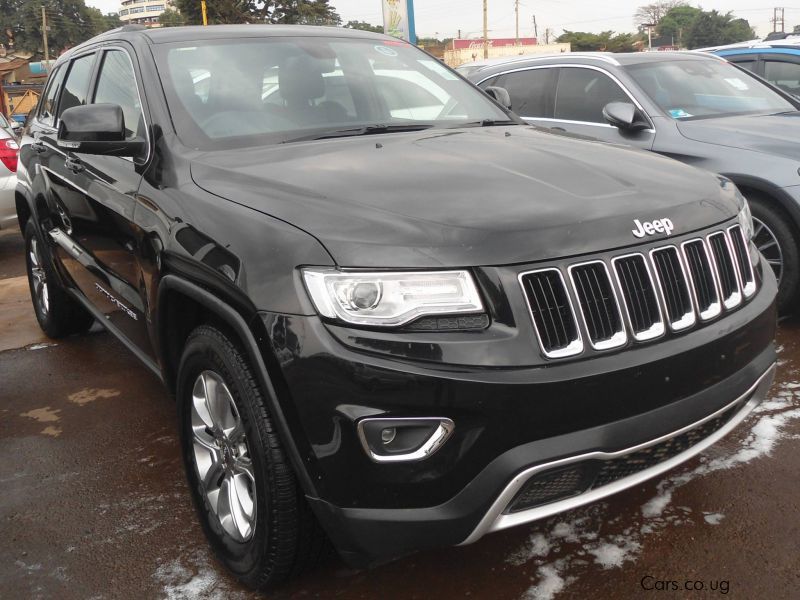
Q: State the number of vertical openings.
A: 7